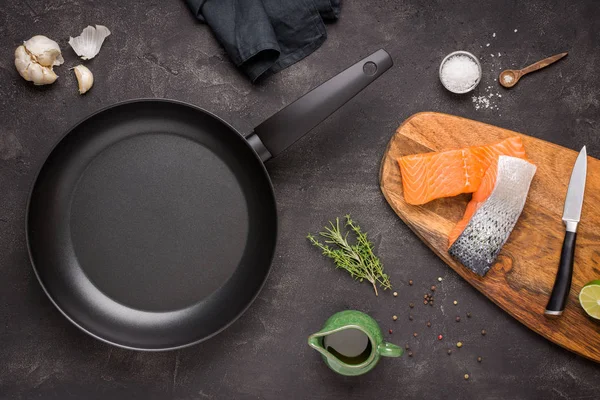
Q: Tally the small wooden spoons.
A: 1